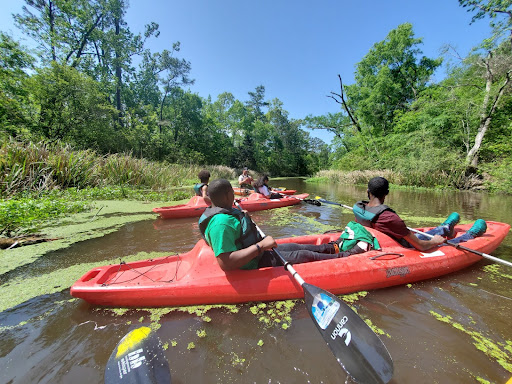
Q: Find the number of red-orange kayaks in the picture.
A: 3